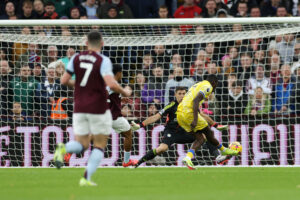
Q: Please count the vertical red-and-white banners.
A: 0